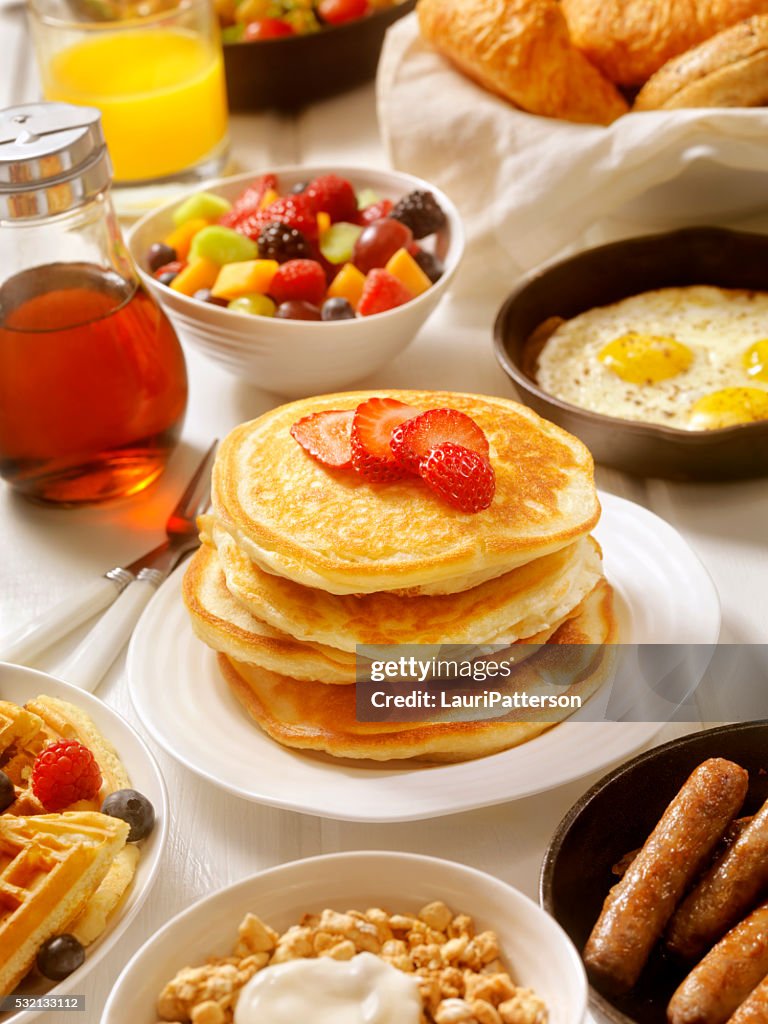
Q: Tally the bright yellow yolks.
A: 3